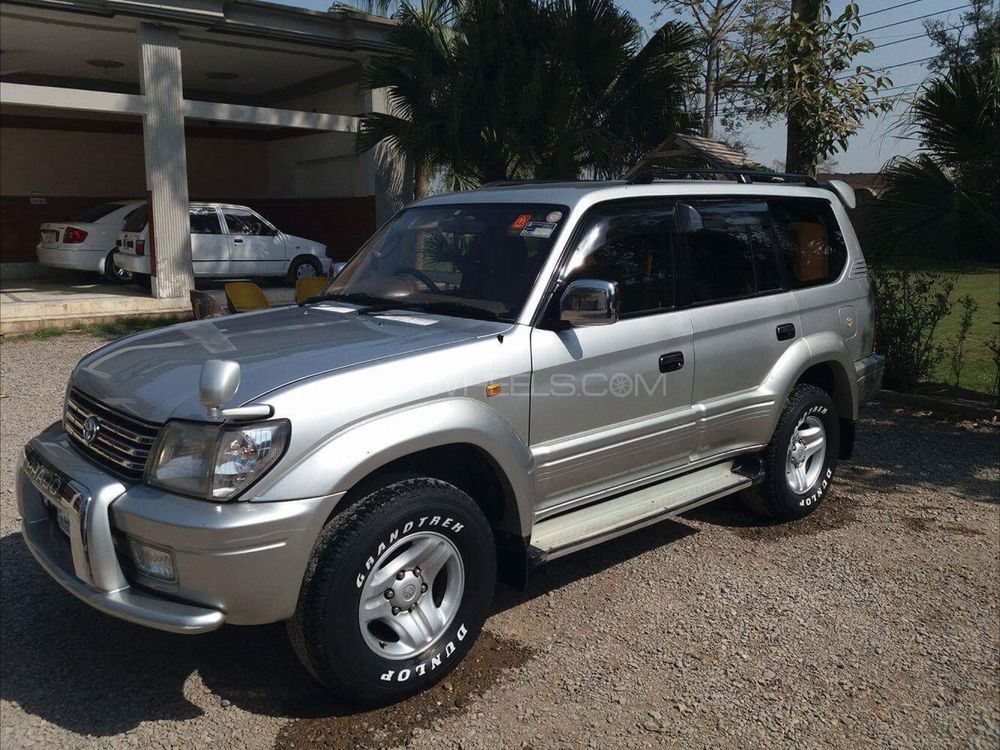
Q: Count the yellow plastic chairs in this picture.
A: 2